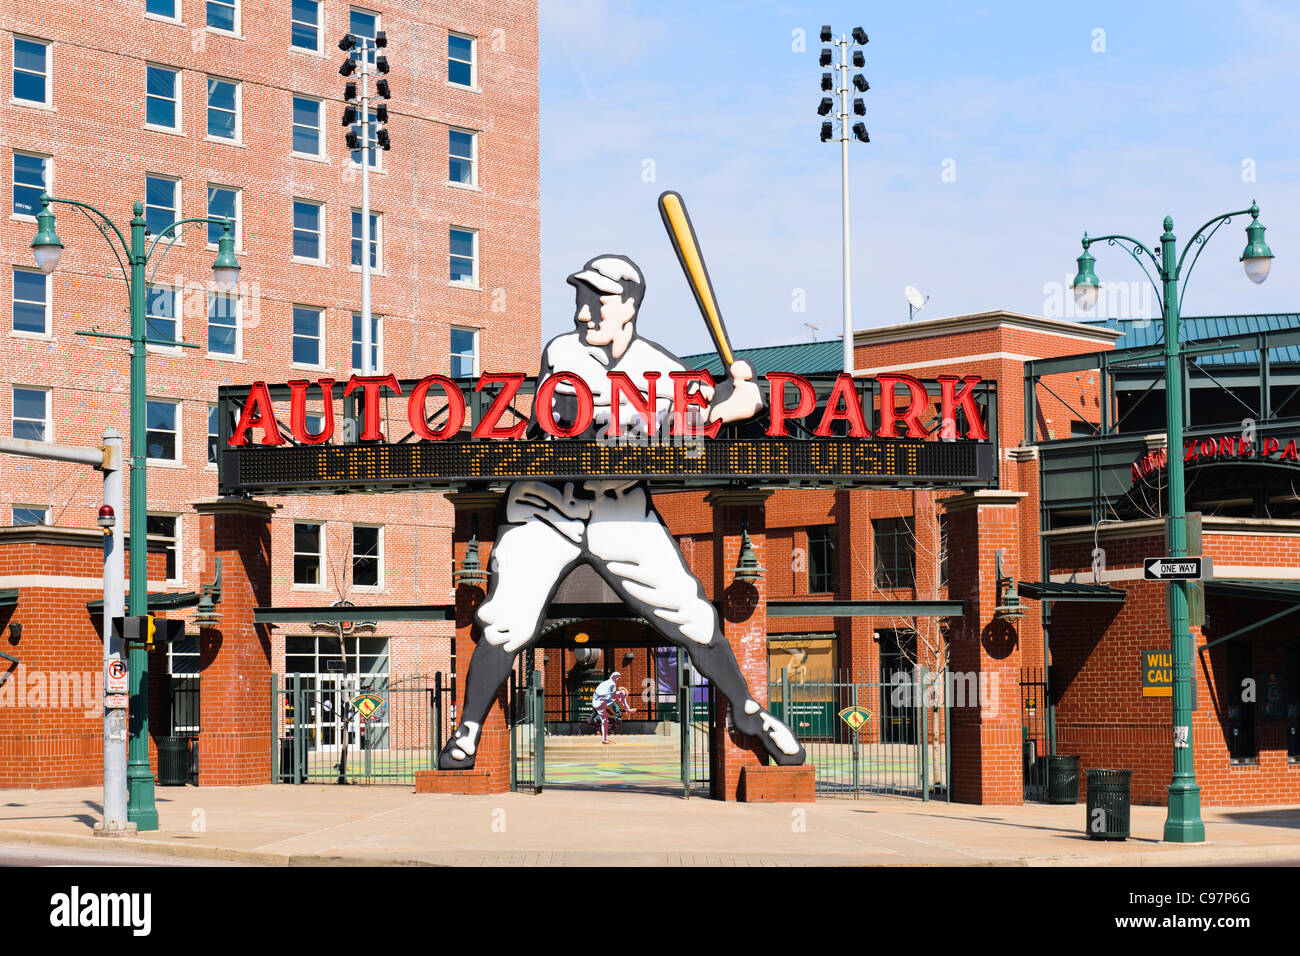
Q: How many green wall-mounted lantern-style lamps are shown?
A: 4